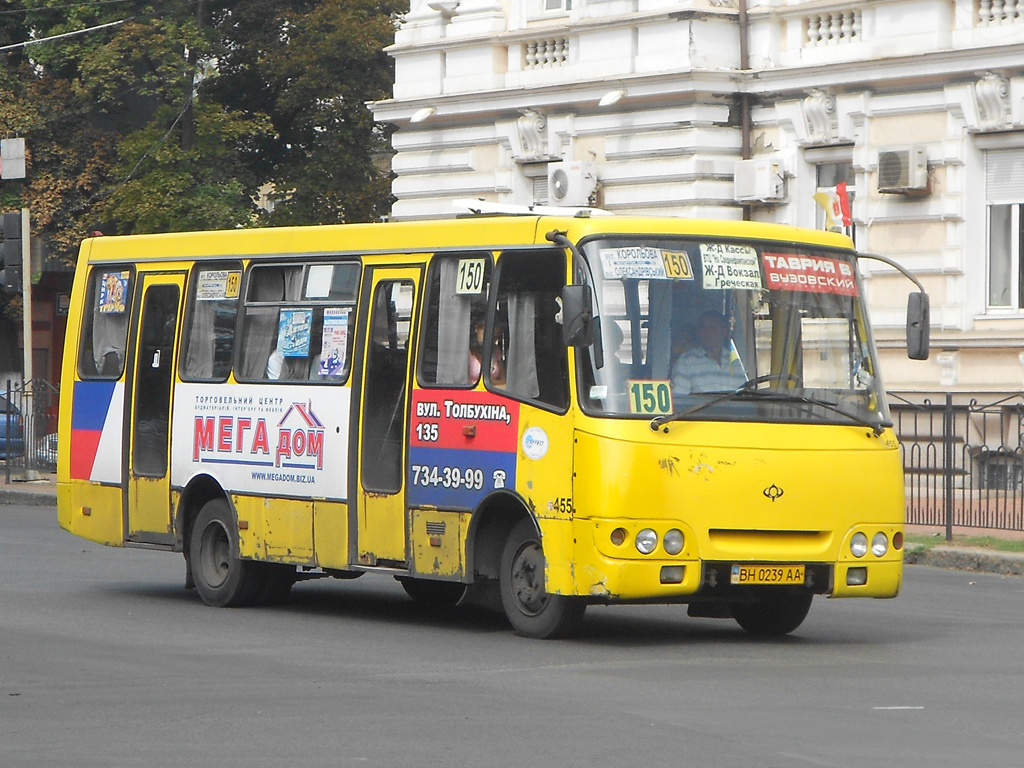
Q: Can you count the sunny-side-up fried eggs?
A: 0